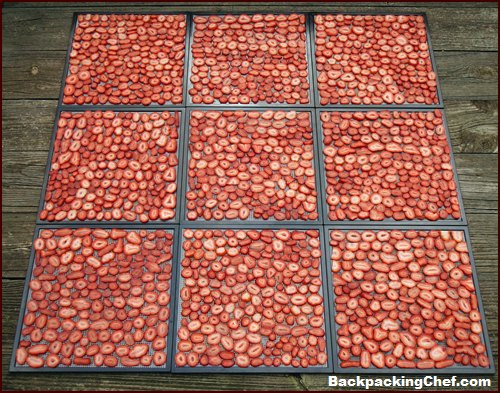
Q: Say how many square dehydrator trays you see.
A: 9